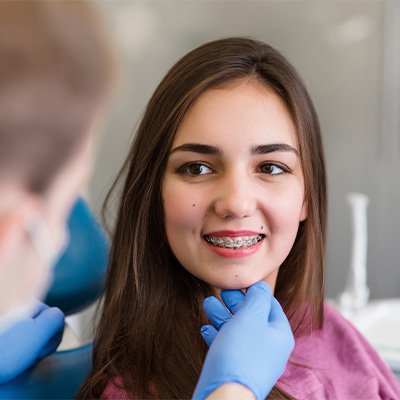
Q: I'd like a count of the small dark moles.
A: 3